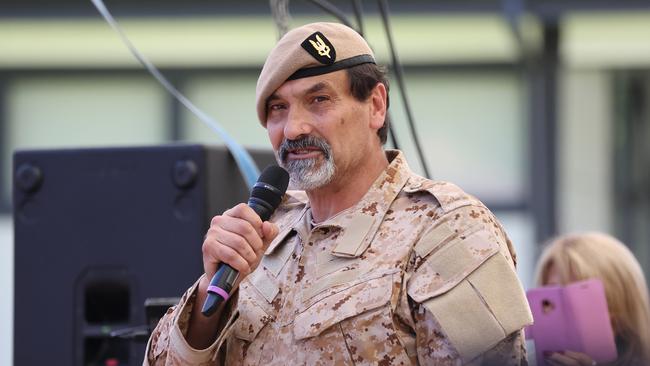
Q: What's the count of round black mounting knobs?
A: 2